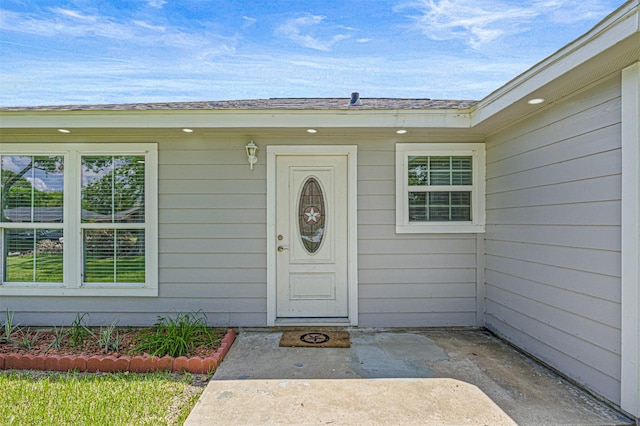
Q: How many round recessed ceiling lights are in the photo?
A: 5